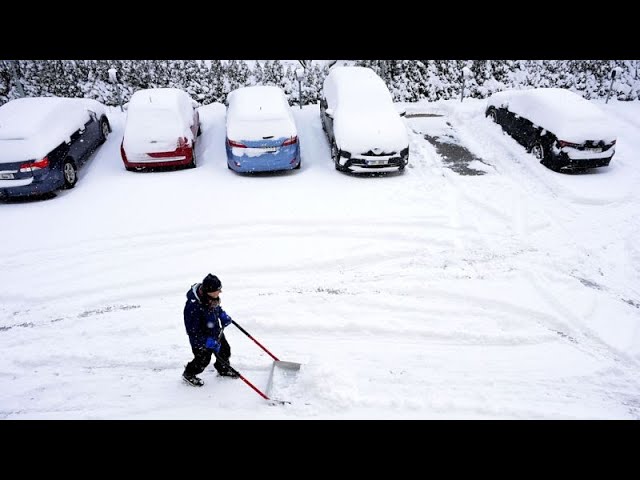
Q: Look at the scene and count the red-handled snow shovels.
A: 1